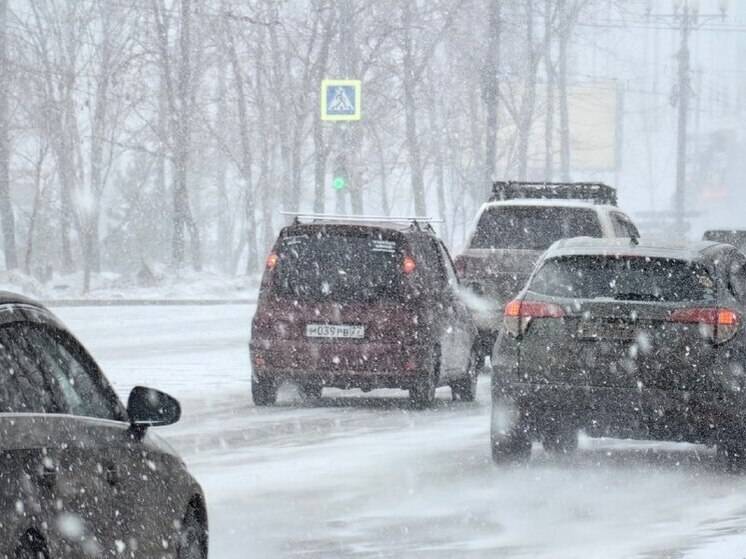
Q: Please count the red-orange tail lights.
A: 4